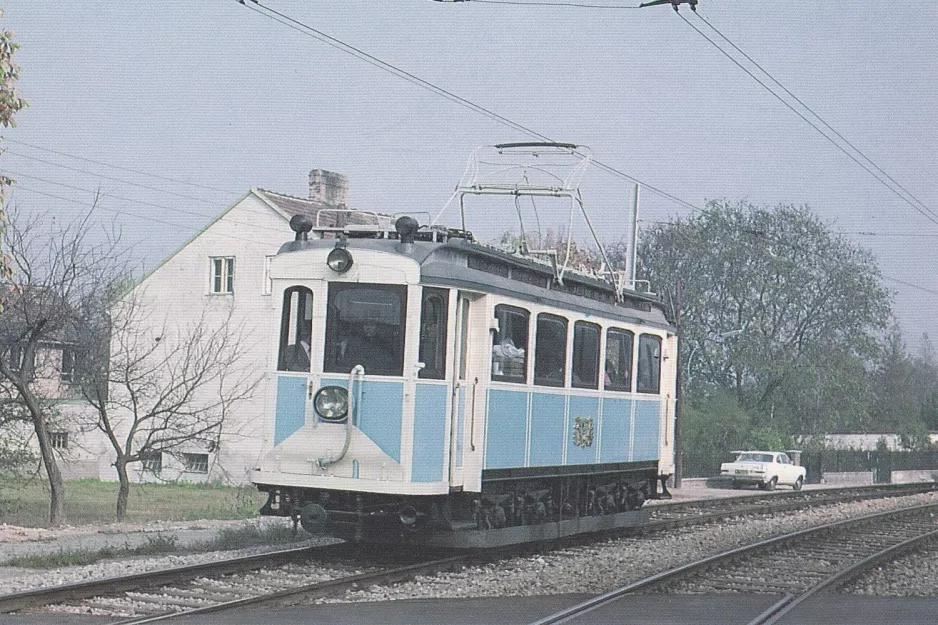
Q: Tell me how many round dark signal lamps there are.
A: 2